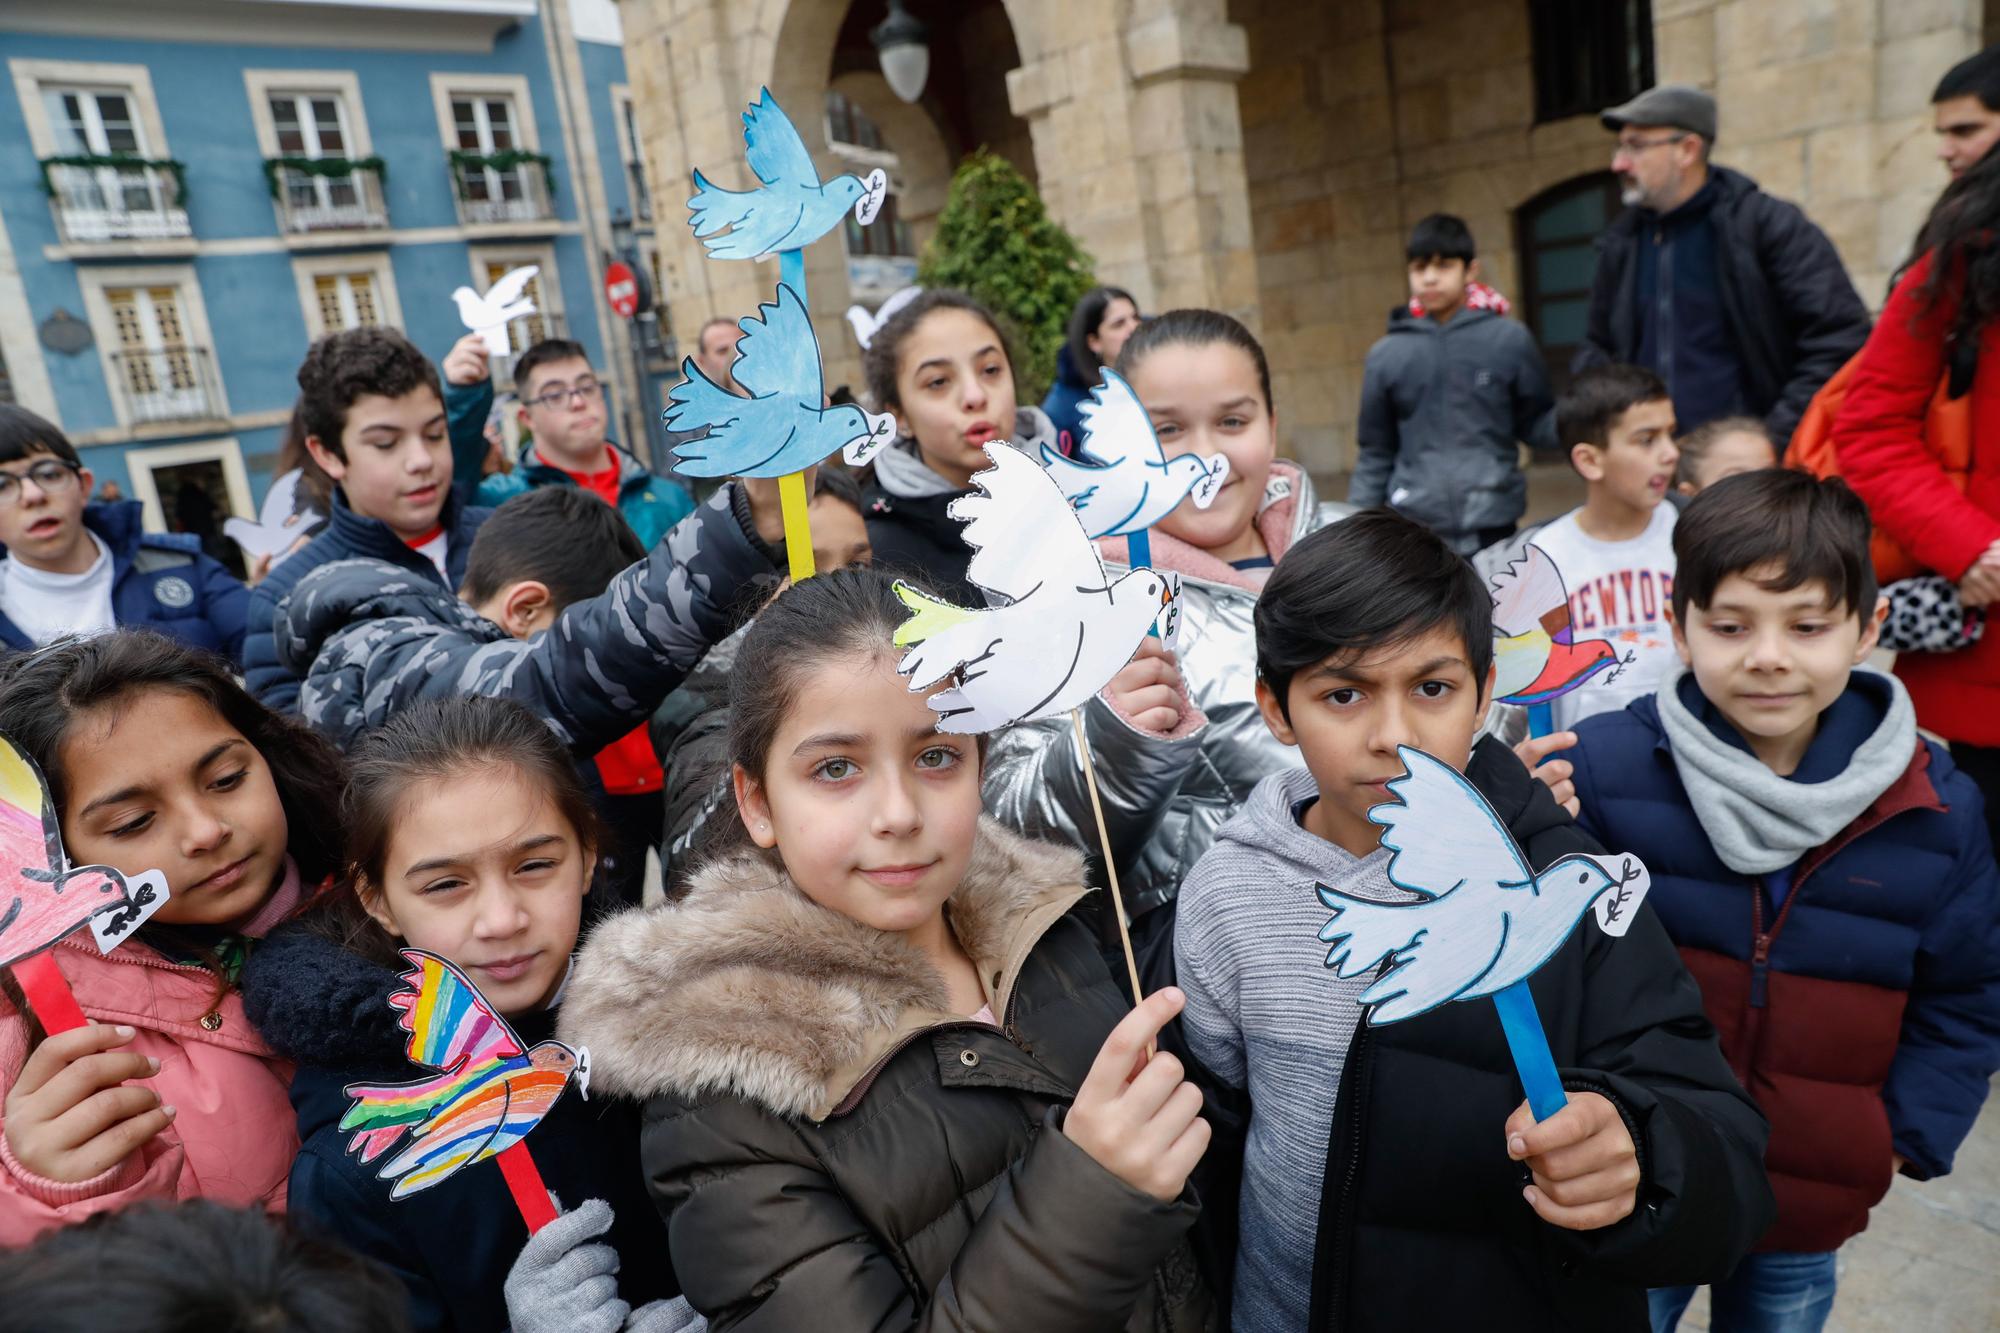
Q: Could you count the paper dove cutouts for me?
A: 11